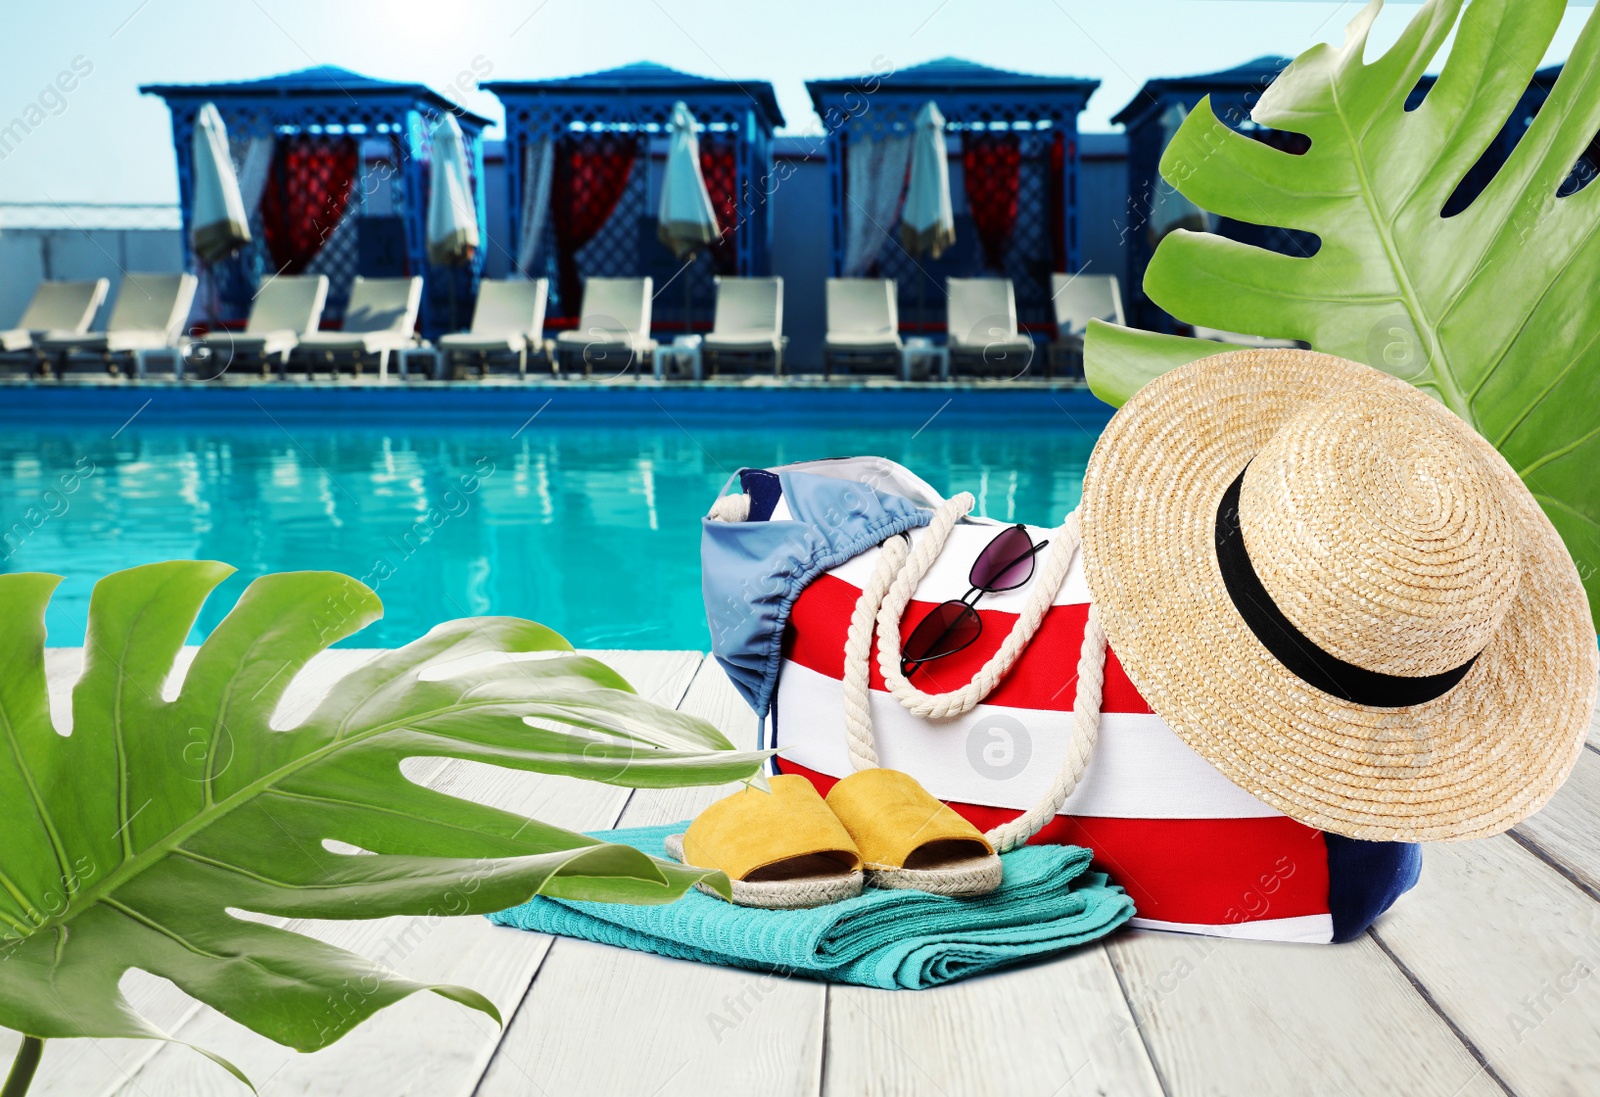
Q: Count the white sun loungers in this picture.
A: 10